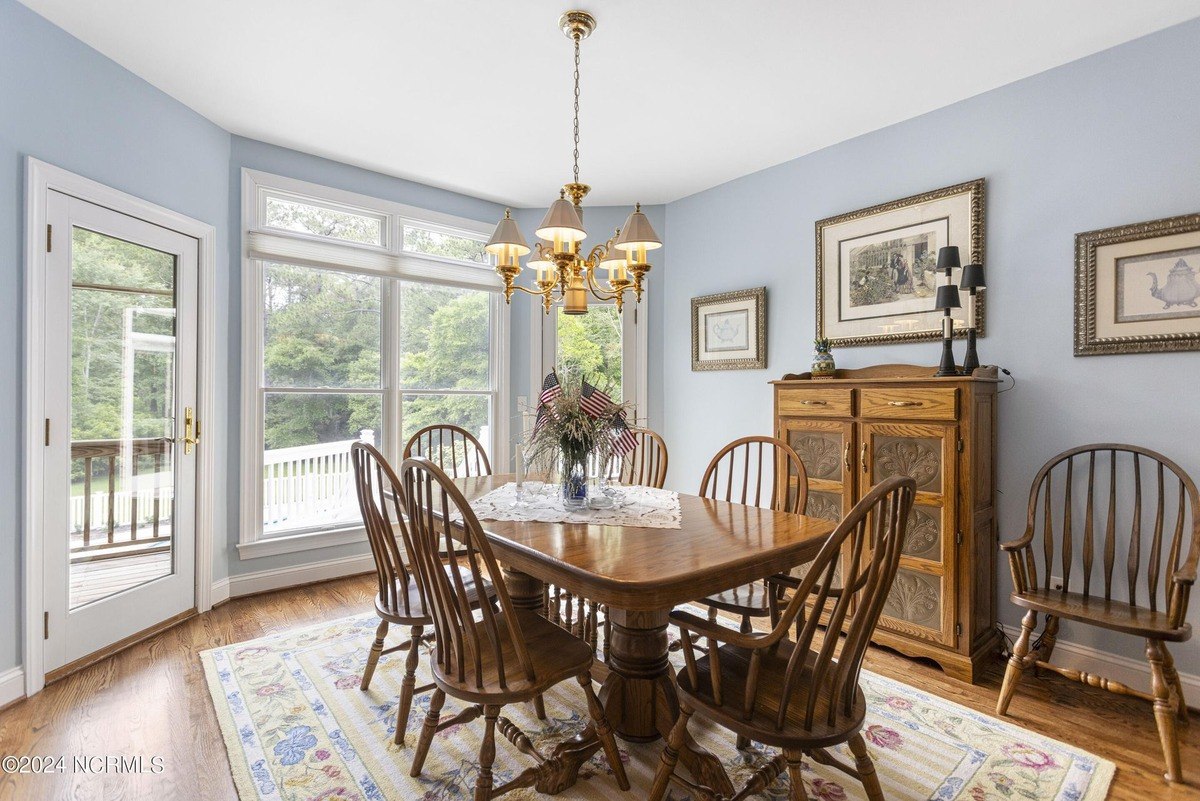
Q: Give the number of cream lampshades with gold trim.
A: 5